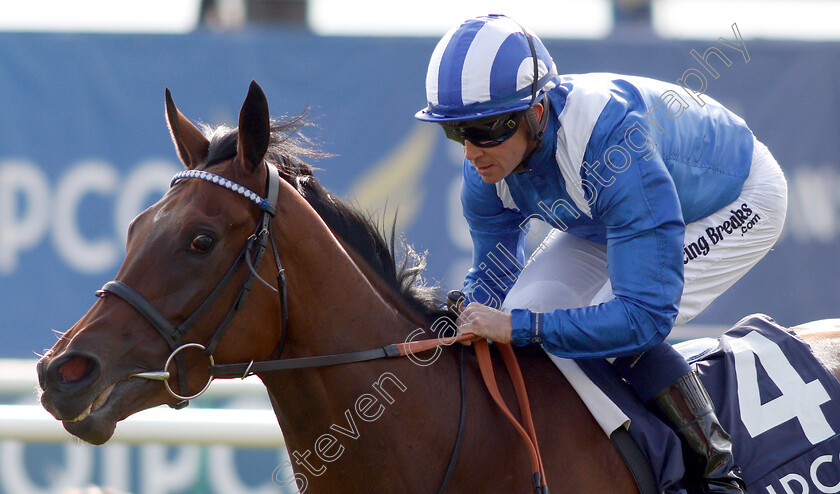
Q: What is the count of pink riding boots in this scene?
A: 0